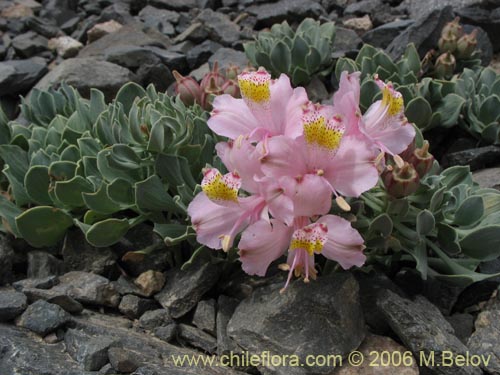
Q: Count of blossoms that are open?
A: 5